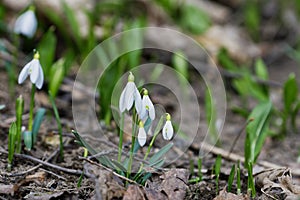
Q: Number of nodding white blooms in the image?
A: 6